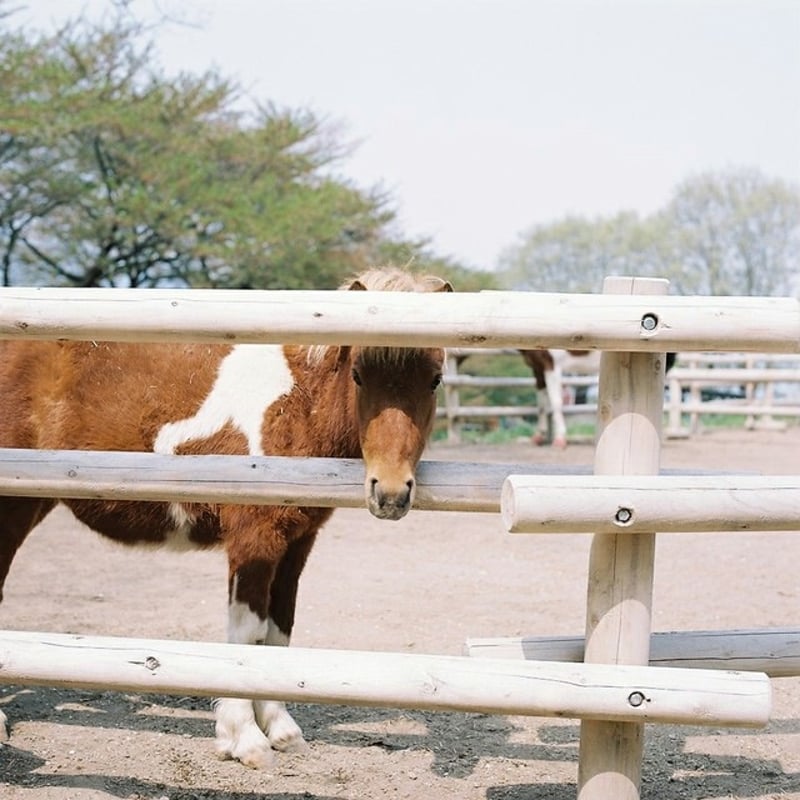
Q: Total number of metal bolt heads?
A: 3